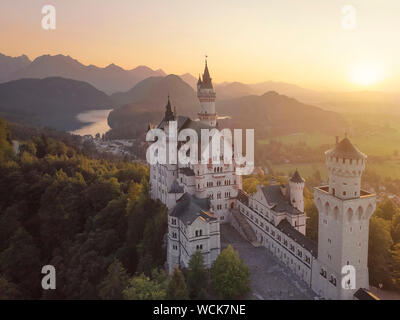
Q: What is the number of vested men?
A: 0